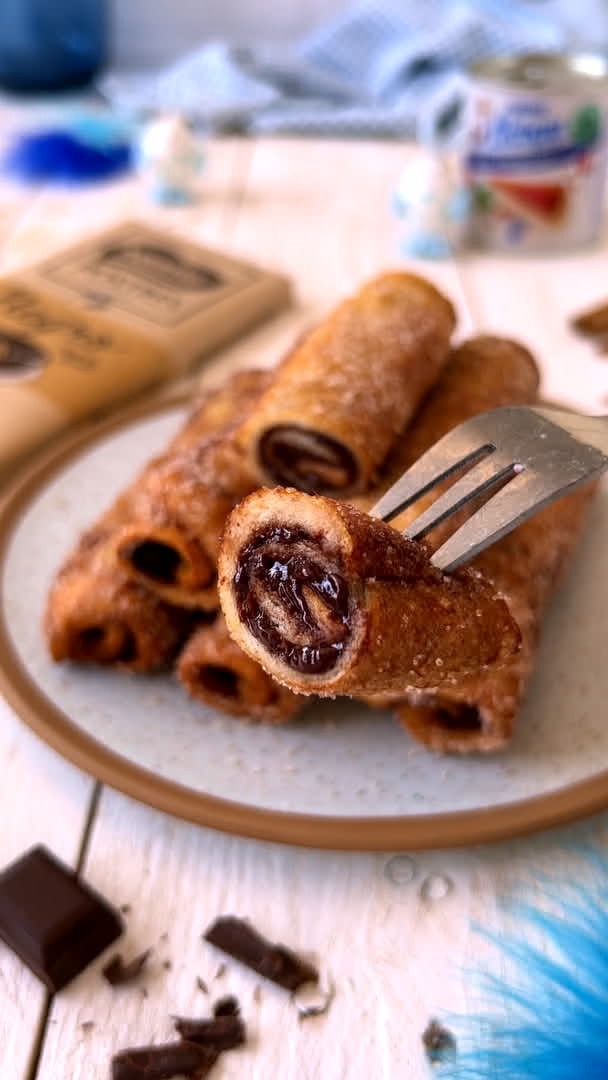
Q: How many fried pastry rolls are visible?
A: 7